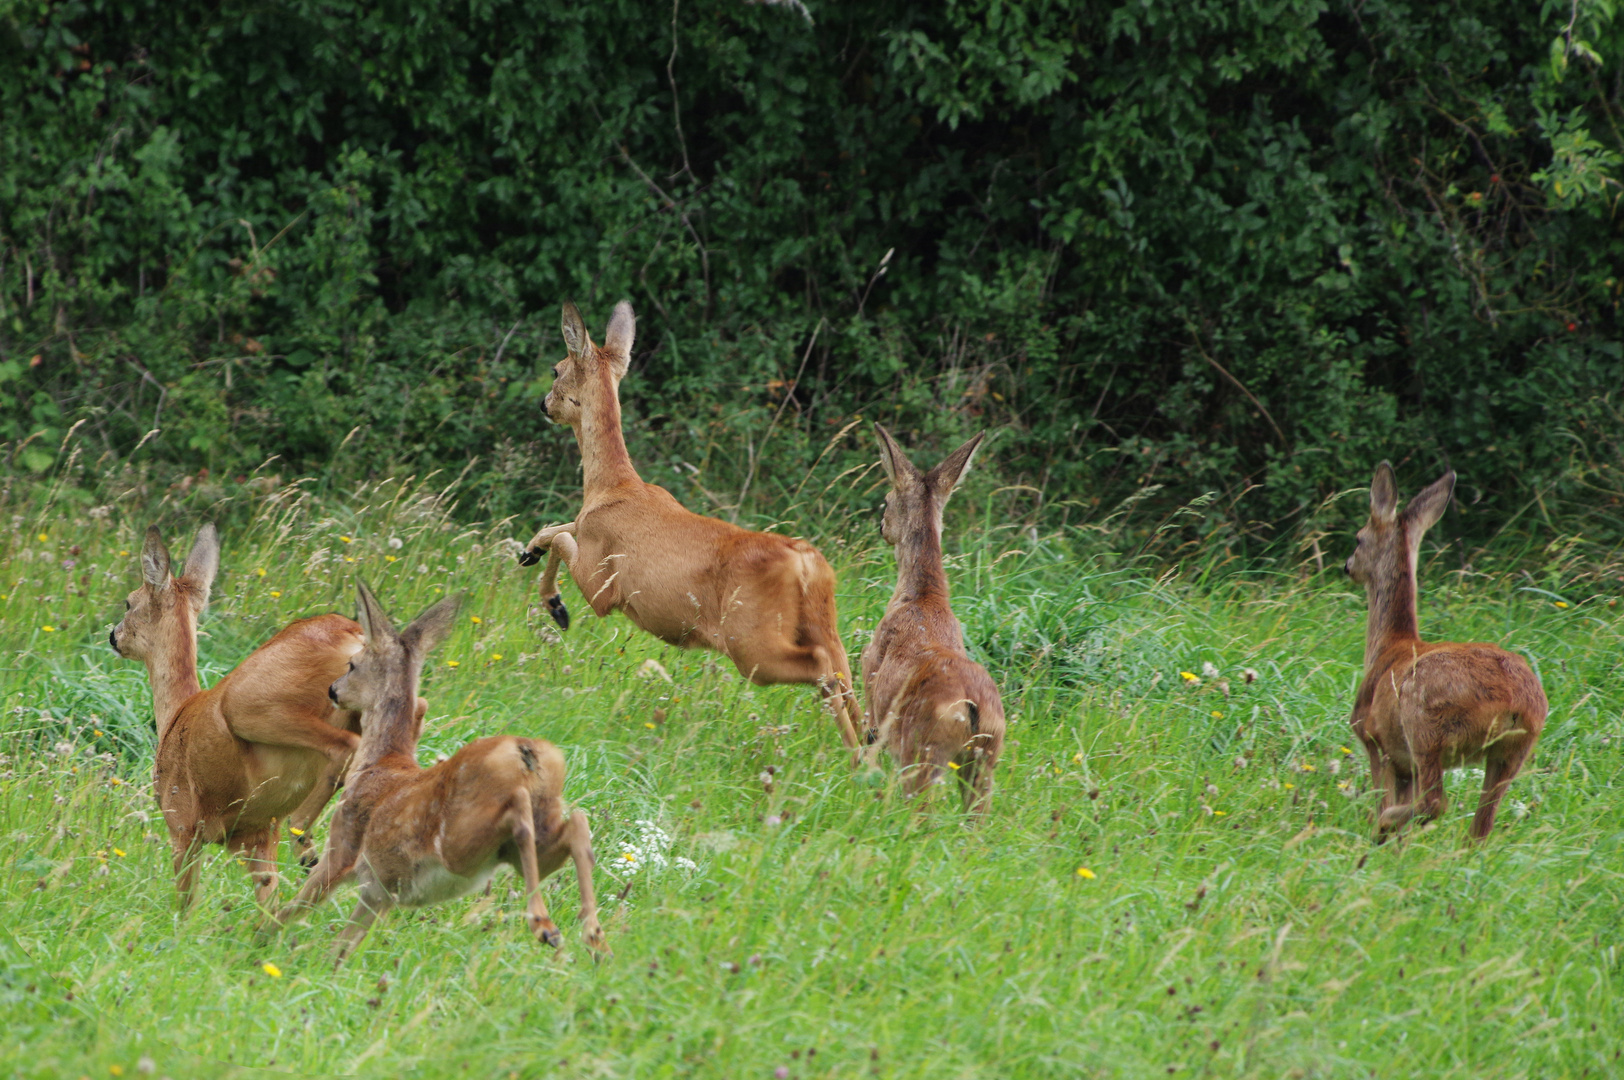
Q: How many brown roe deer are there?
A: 5